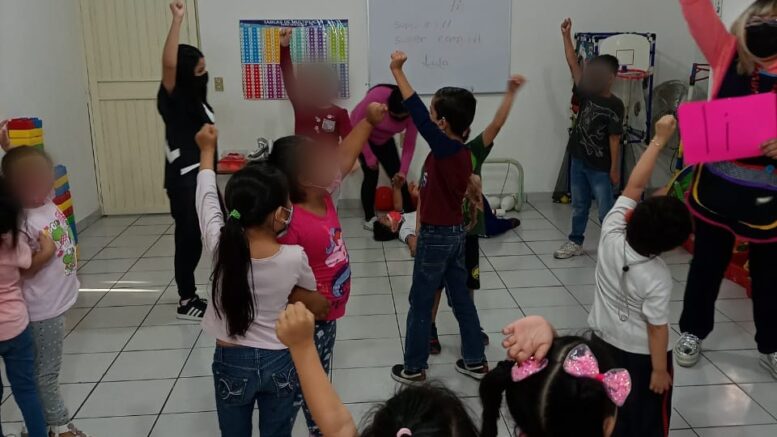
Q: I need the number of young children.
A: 12